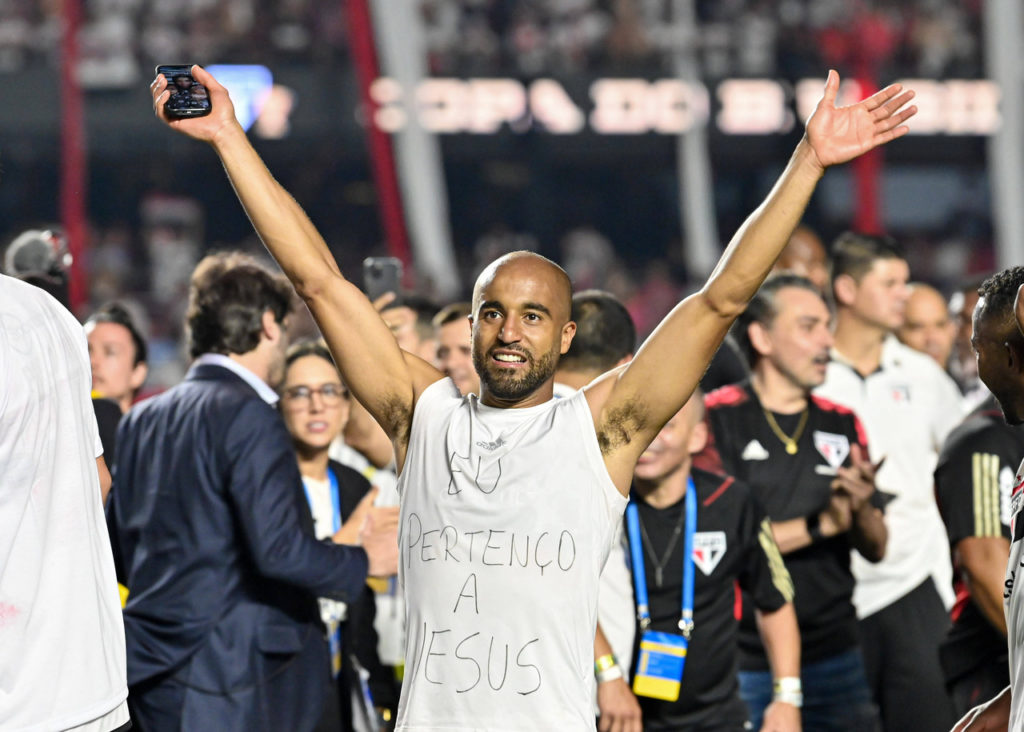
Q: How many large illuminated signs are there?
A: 1